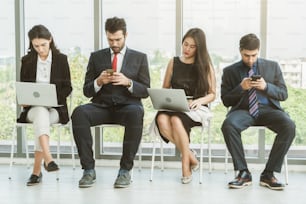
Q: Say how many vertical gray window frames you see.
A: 4